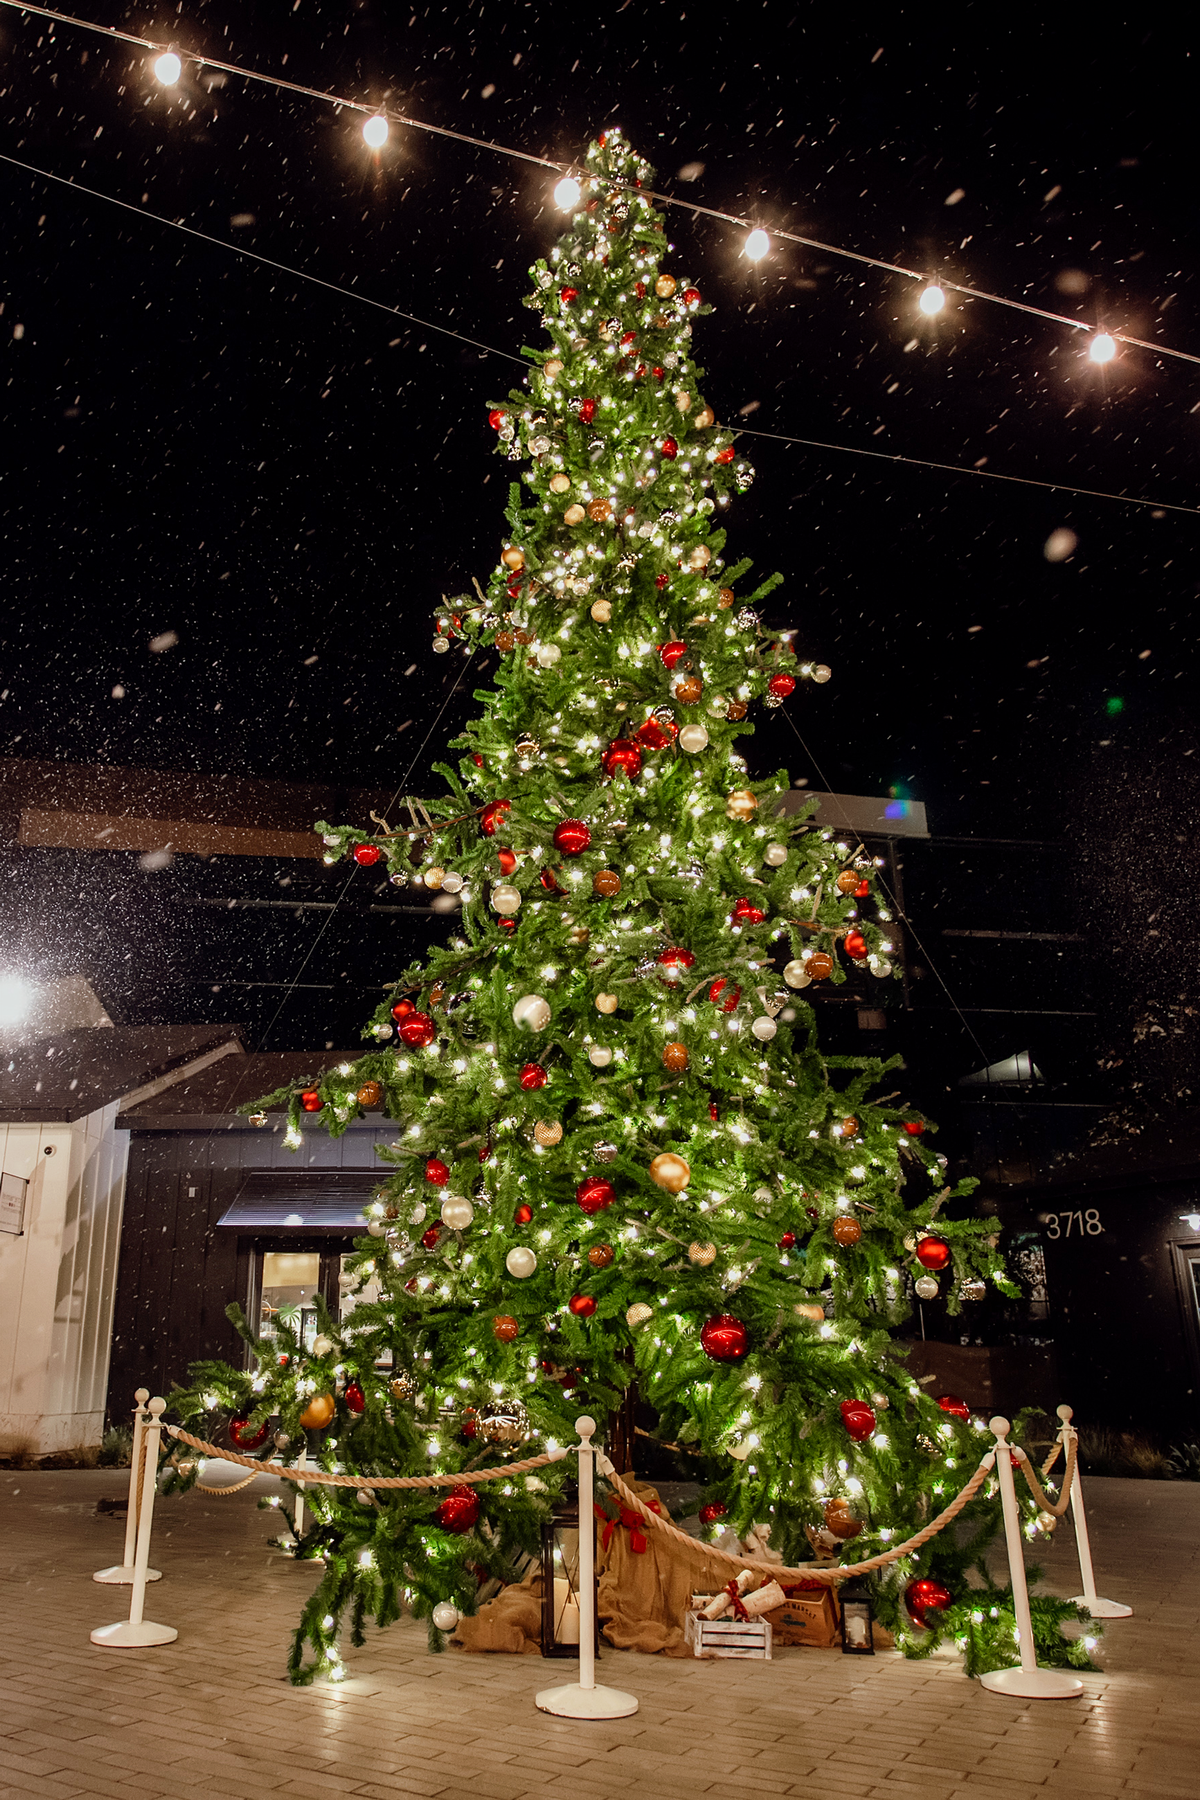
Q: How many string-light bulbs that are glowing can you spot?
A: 6